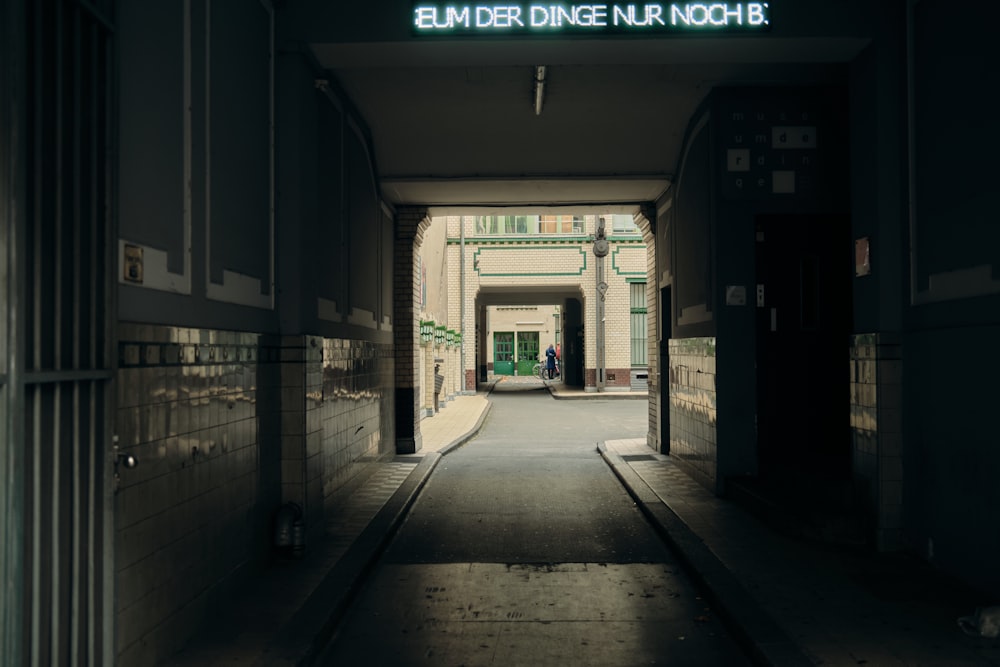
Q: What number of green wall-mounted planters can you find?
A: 4